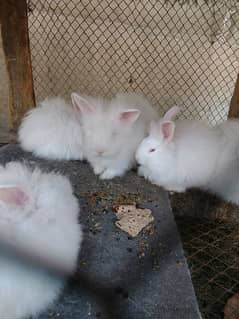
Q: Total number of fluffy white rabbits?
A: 4